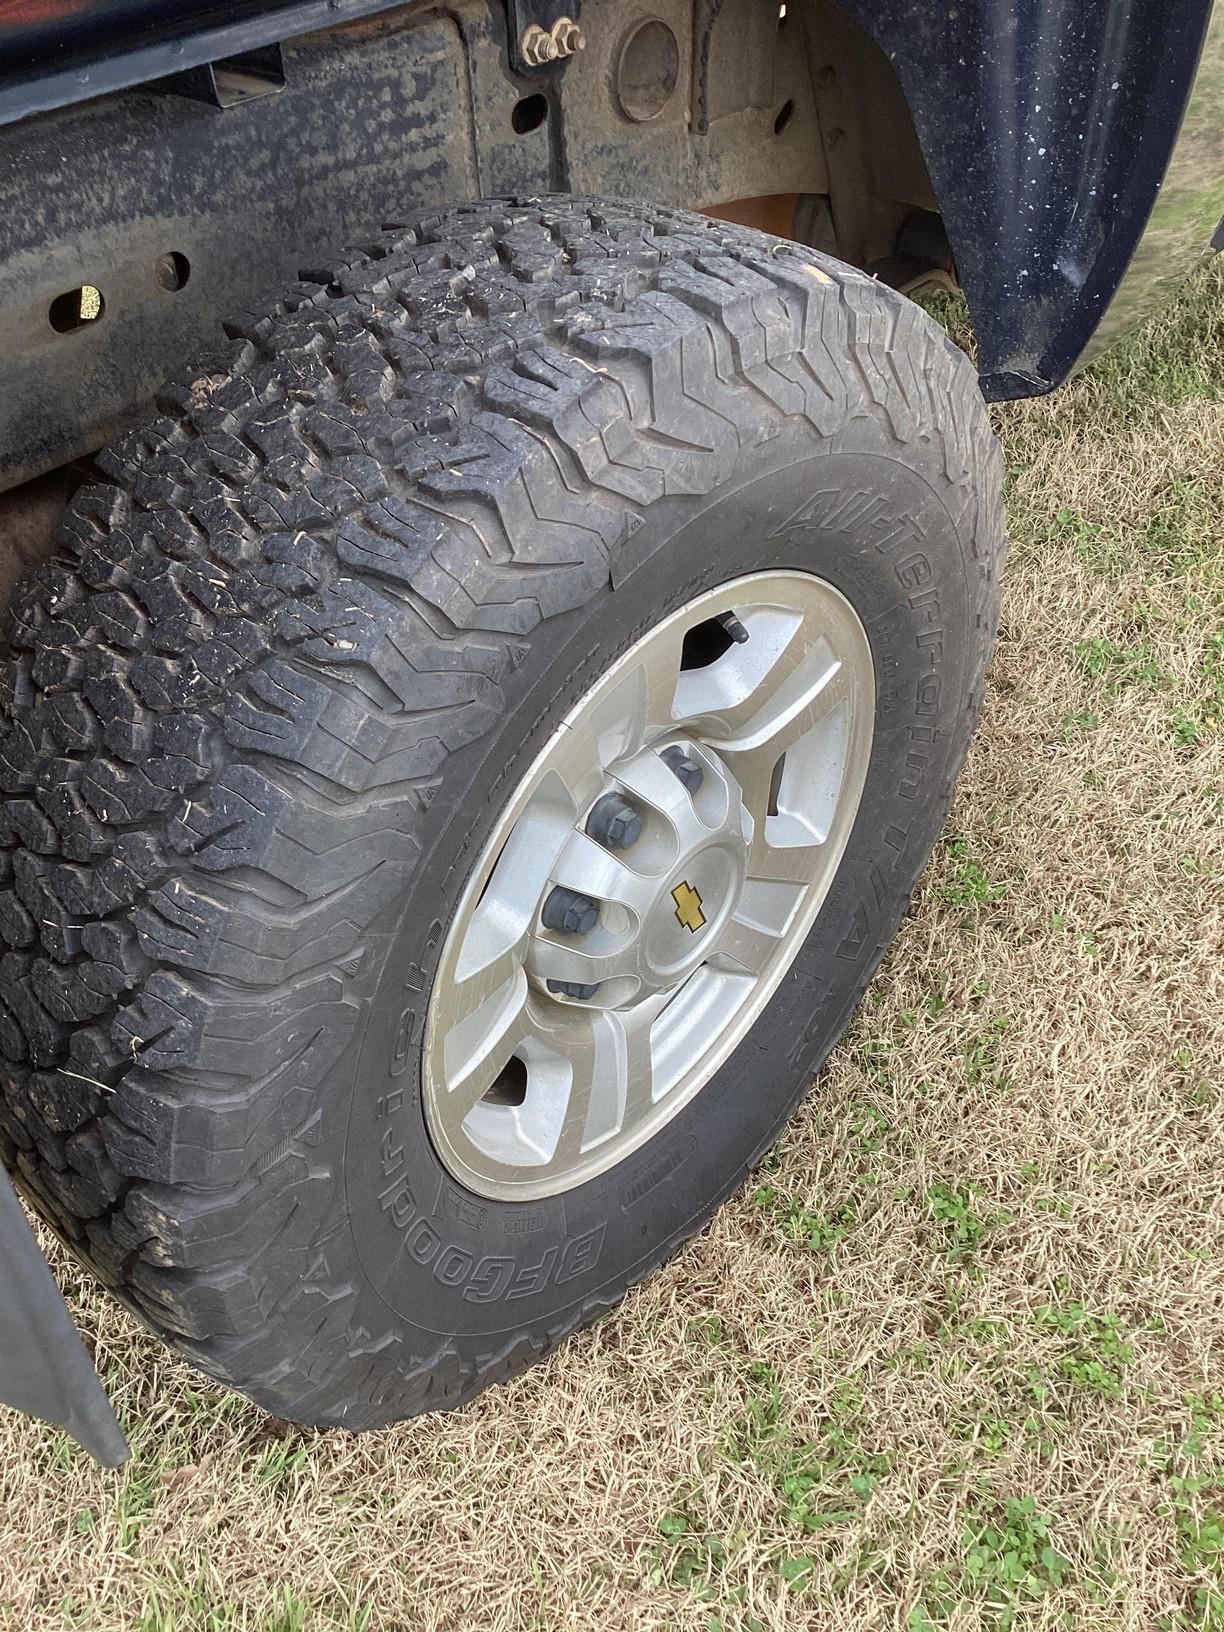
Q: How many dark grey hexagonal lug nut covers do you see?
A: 4